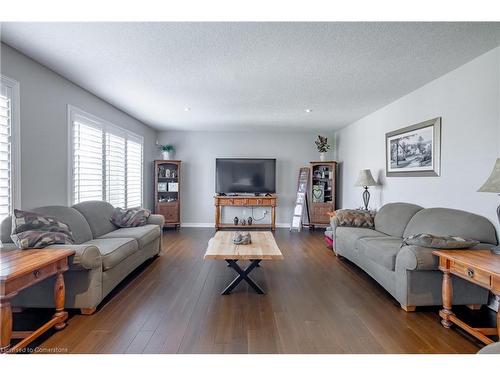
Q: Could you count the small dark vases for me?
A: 2